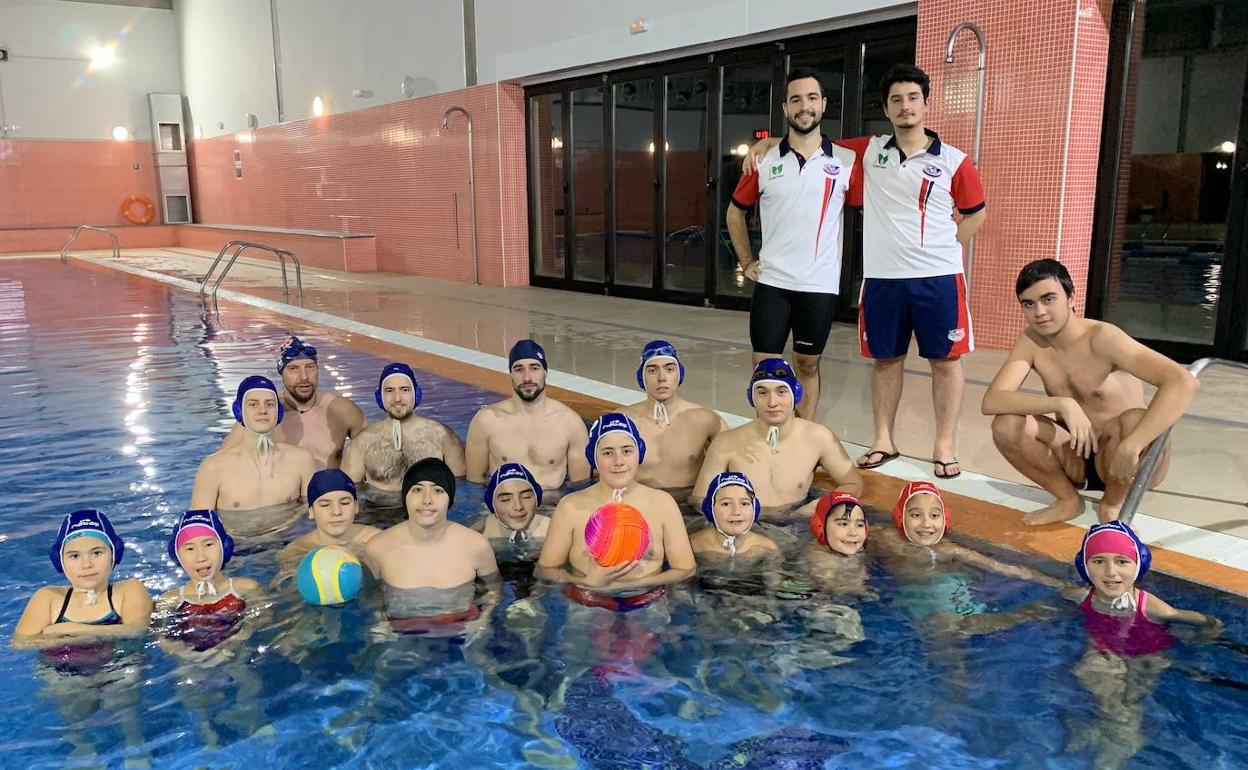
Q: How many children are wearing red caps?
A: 2